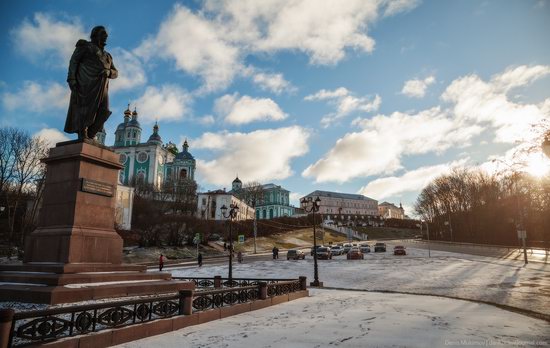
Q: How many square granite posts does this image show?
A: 5